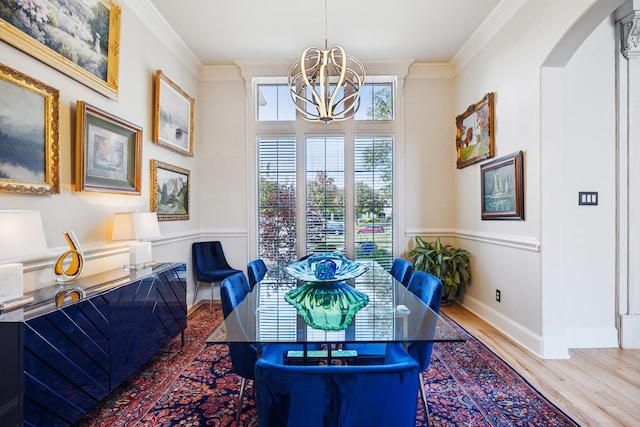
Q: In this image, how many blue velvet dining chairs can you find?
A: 6